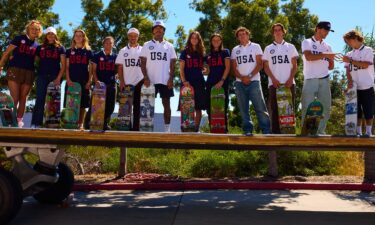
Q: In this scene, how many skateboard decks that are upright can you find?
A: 11